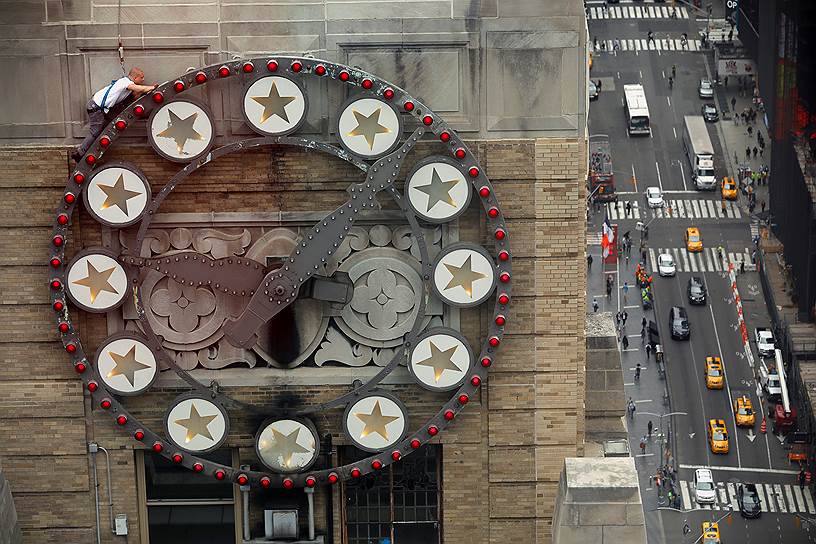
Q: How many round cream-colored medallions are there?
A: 12